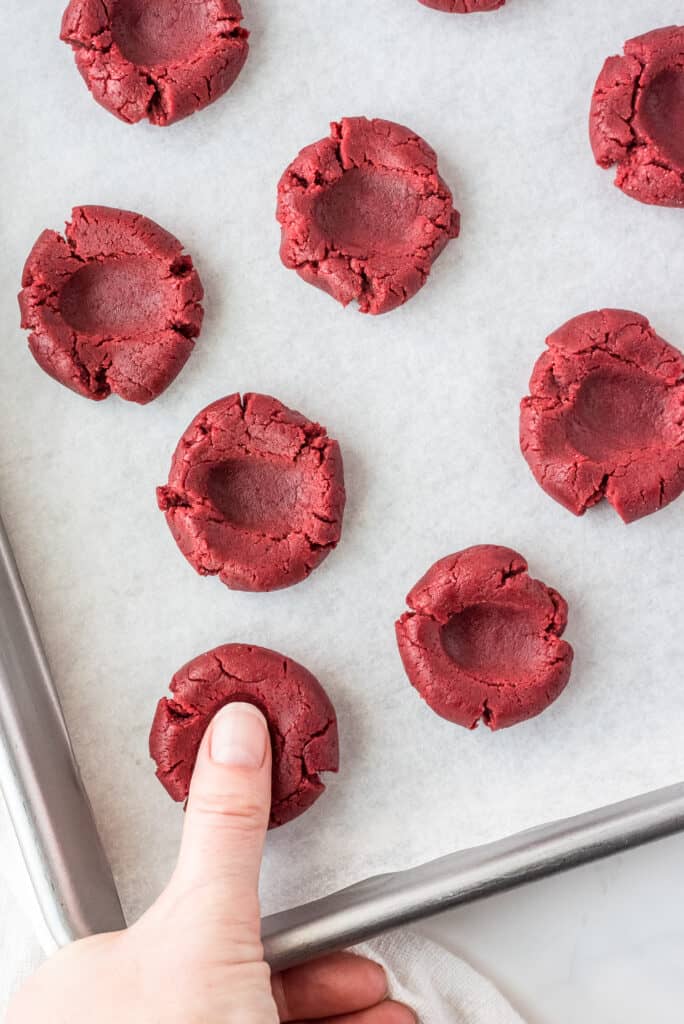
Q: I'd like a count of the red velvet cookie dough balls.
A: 9